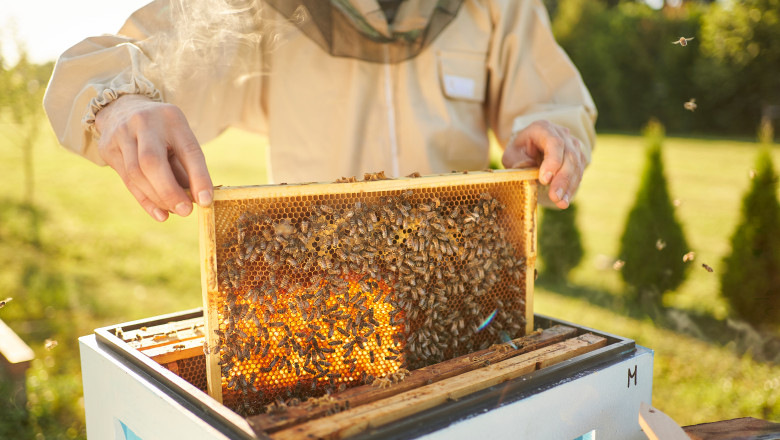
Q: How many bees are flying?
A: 10